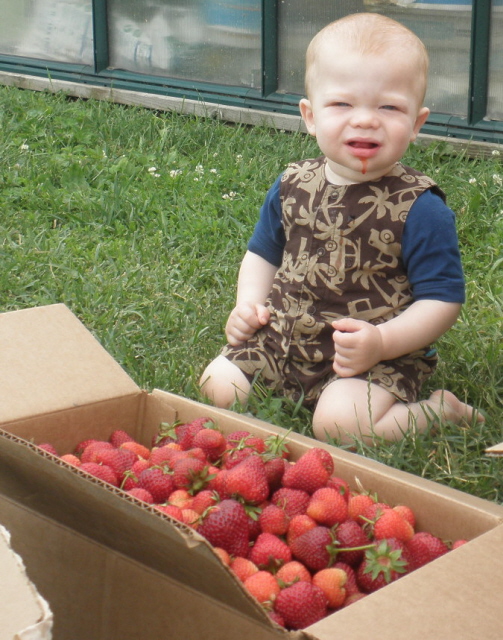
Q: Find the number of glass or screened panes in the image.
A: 4